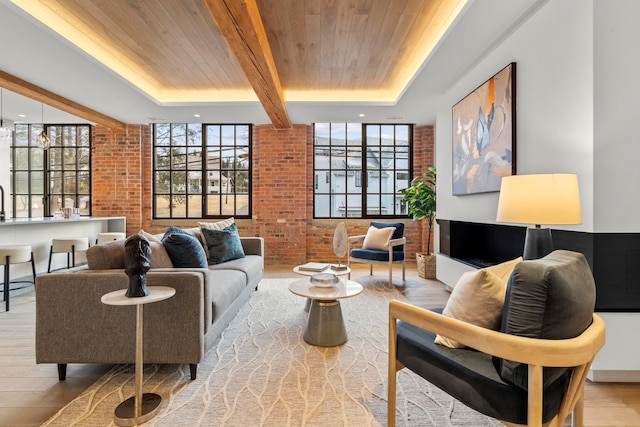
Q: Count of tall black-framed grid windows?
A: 3